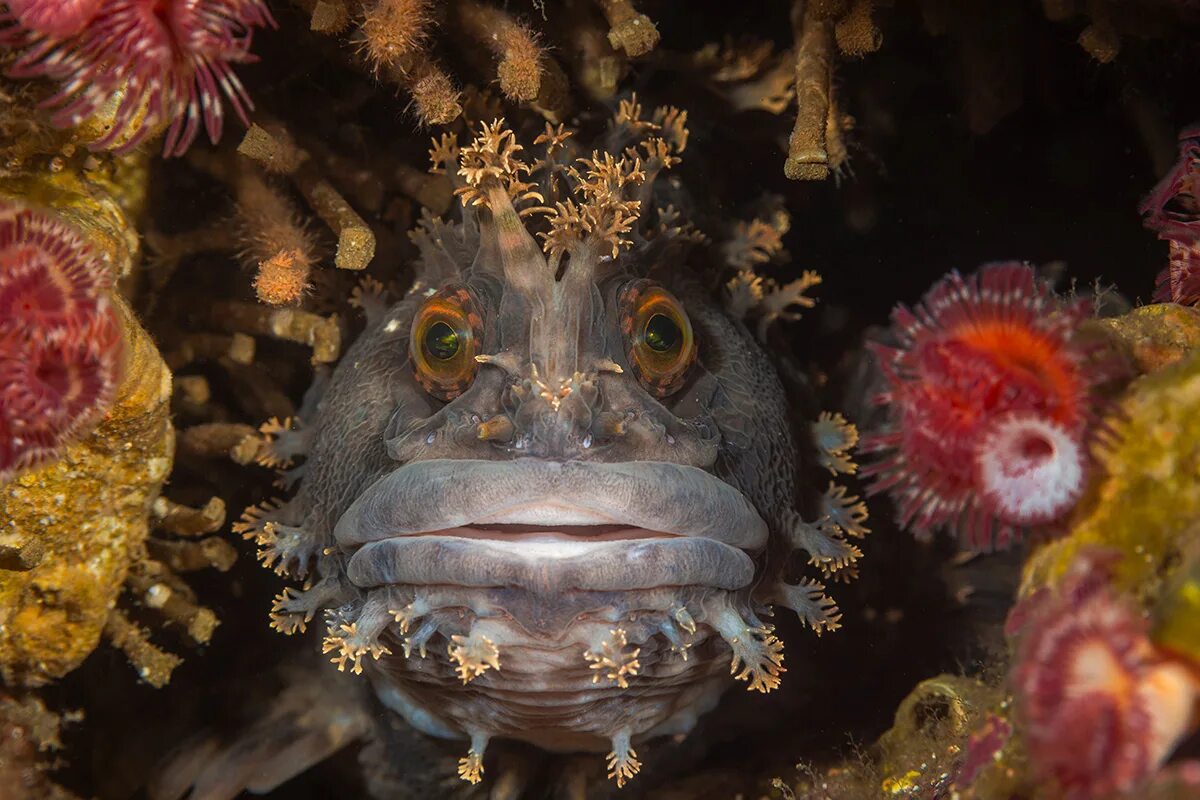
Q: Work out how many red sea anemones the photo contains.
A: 5